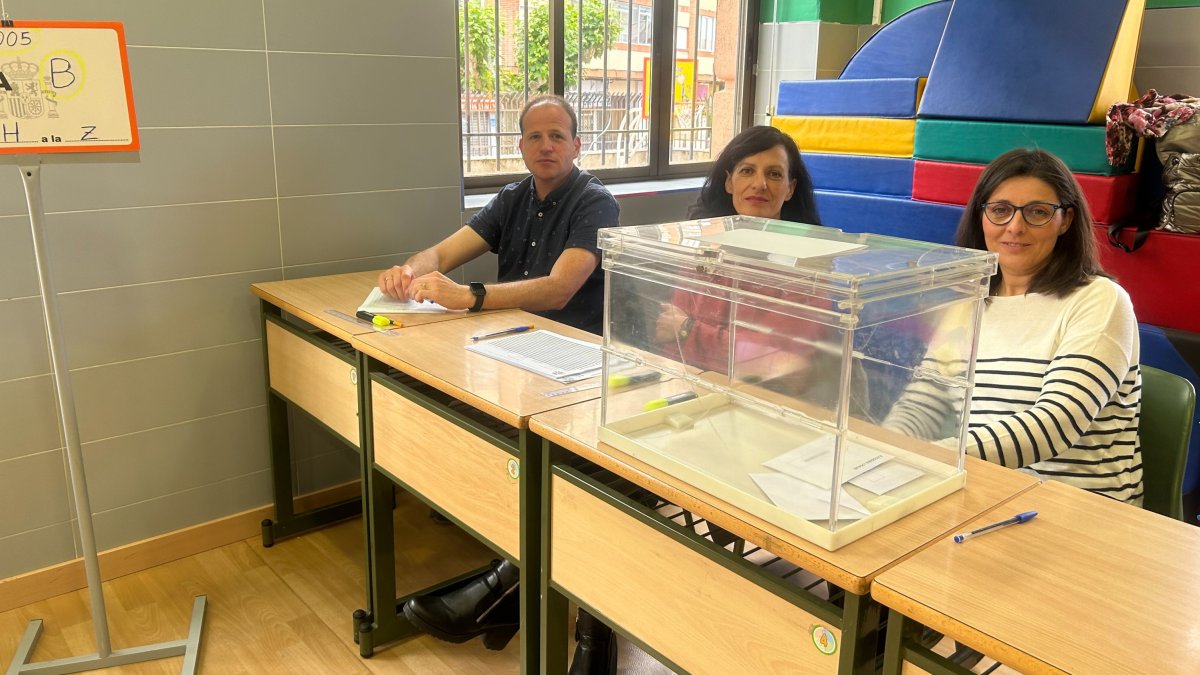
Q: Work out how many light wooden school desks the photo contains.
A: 4